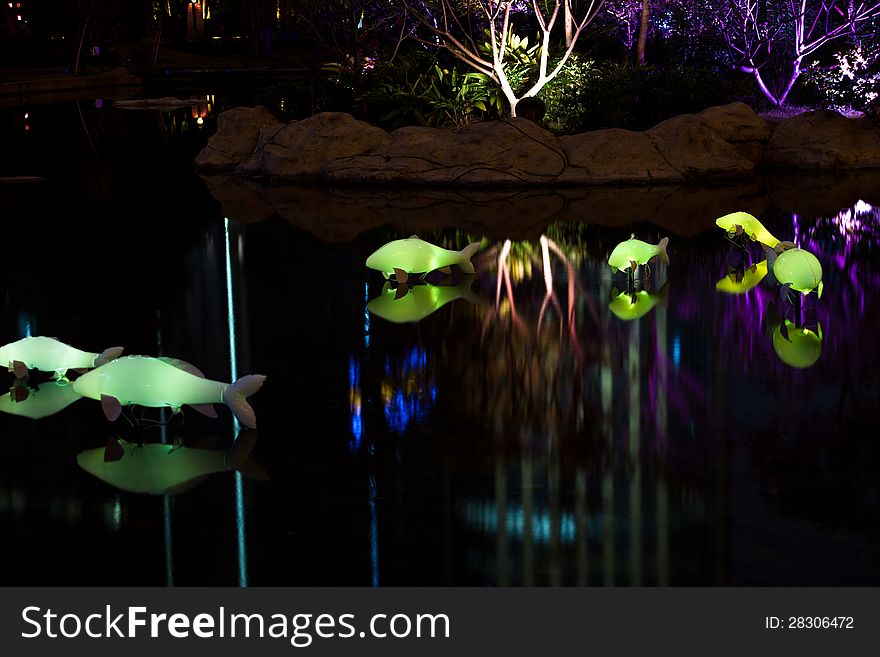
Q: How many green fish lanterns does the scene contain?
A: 6